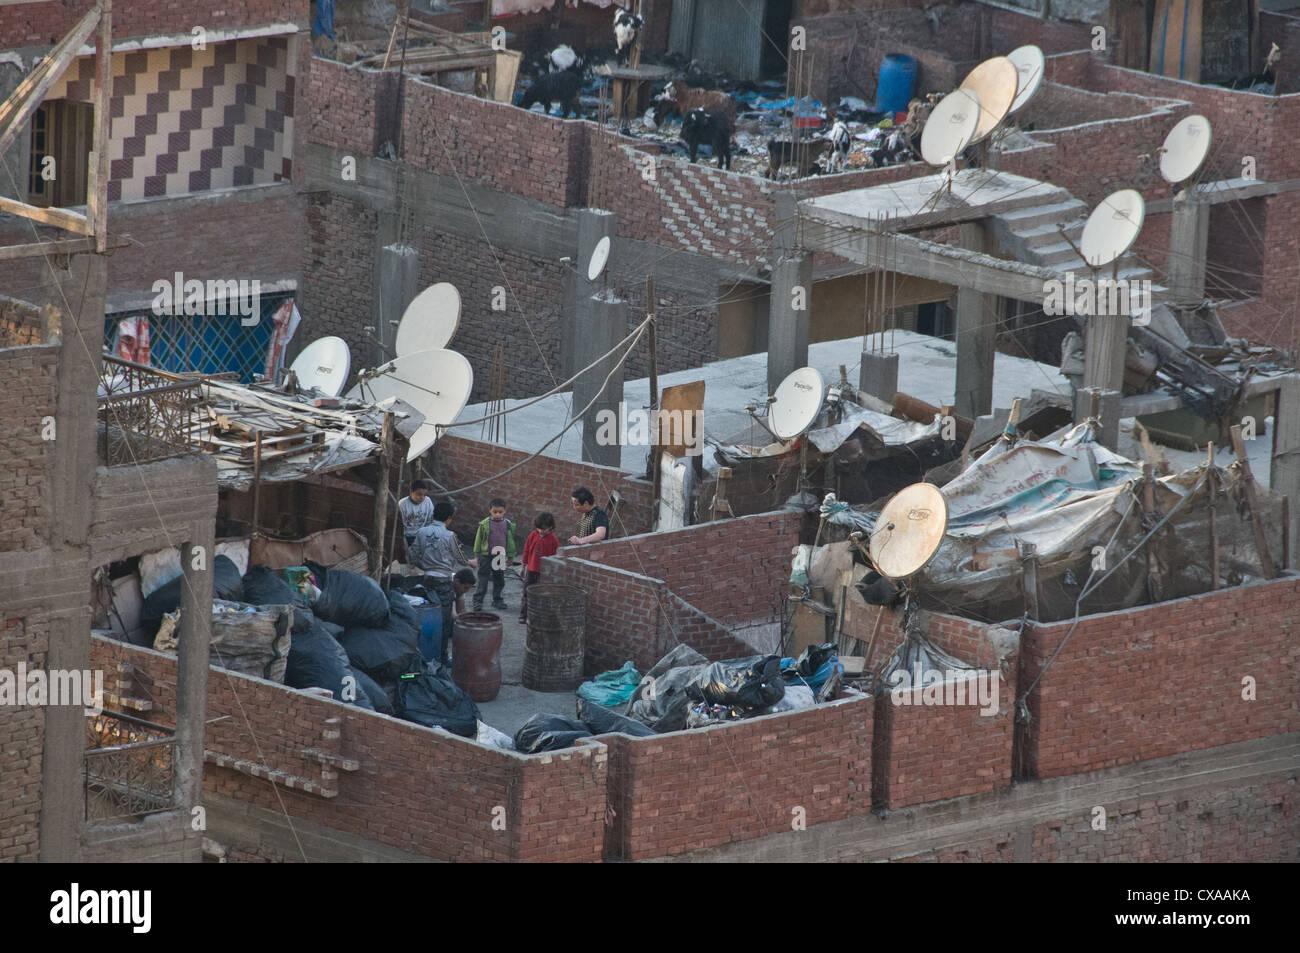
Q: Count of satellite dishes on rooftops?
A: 11